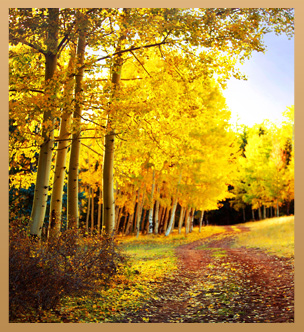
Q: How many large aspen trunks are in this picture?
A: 4